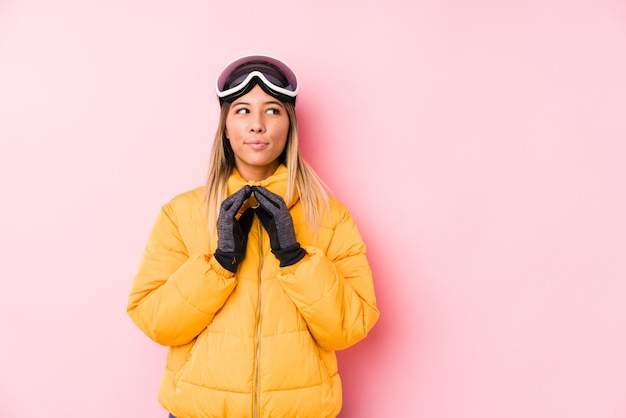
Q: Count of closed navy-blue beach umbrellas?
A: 0